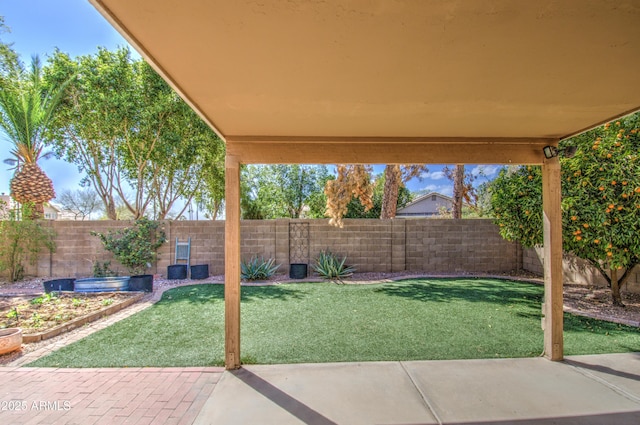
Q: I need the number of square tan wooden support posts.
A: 2